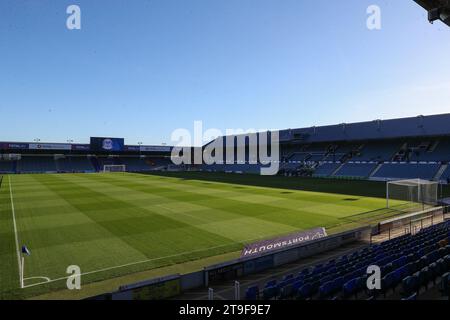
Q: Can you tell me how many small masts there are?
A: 4